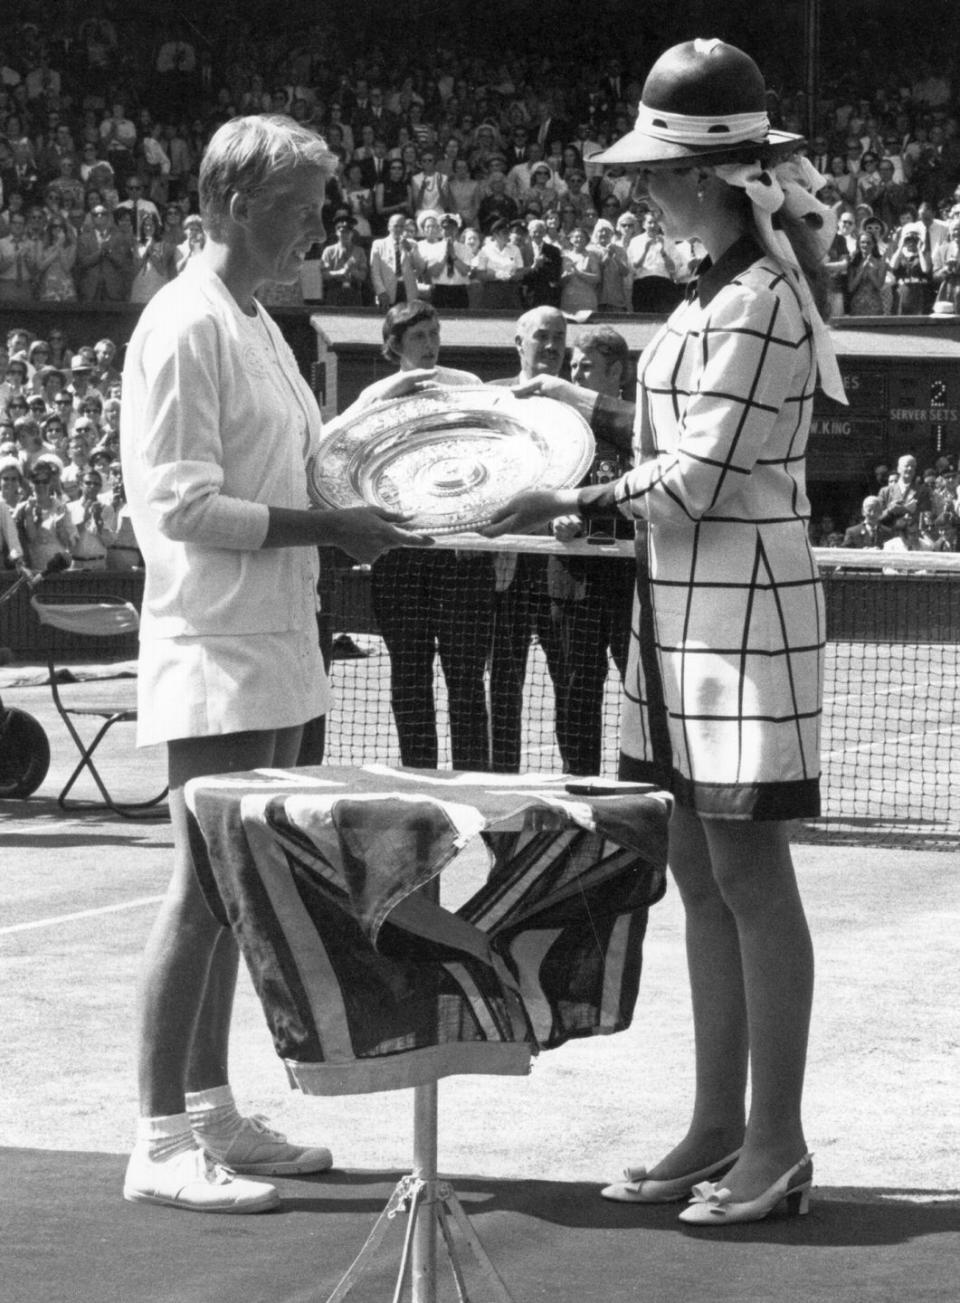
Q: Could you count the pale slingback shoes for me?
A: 2